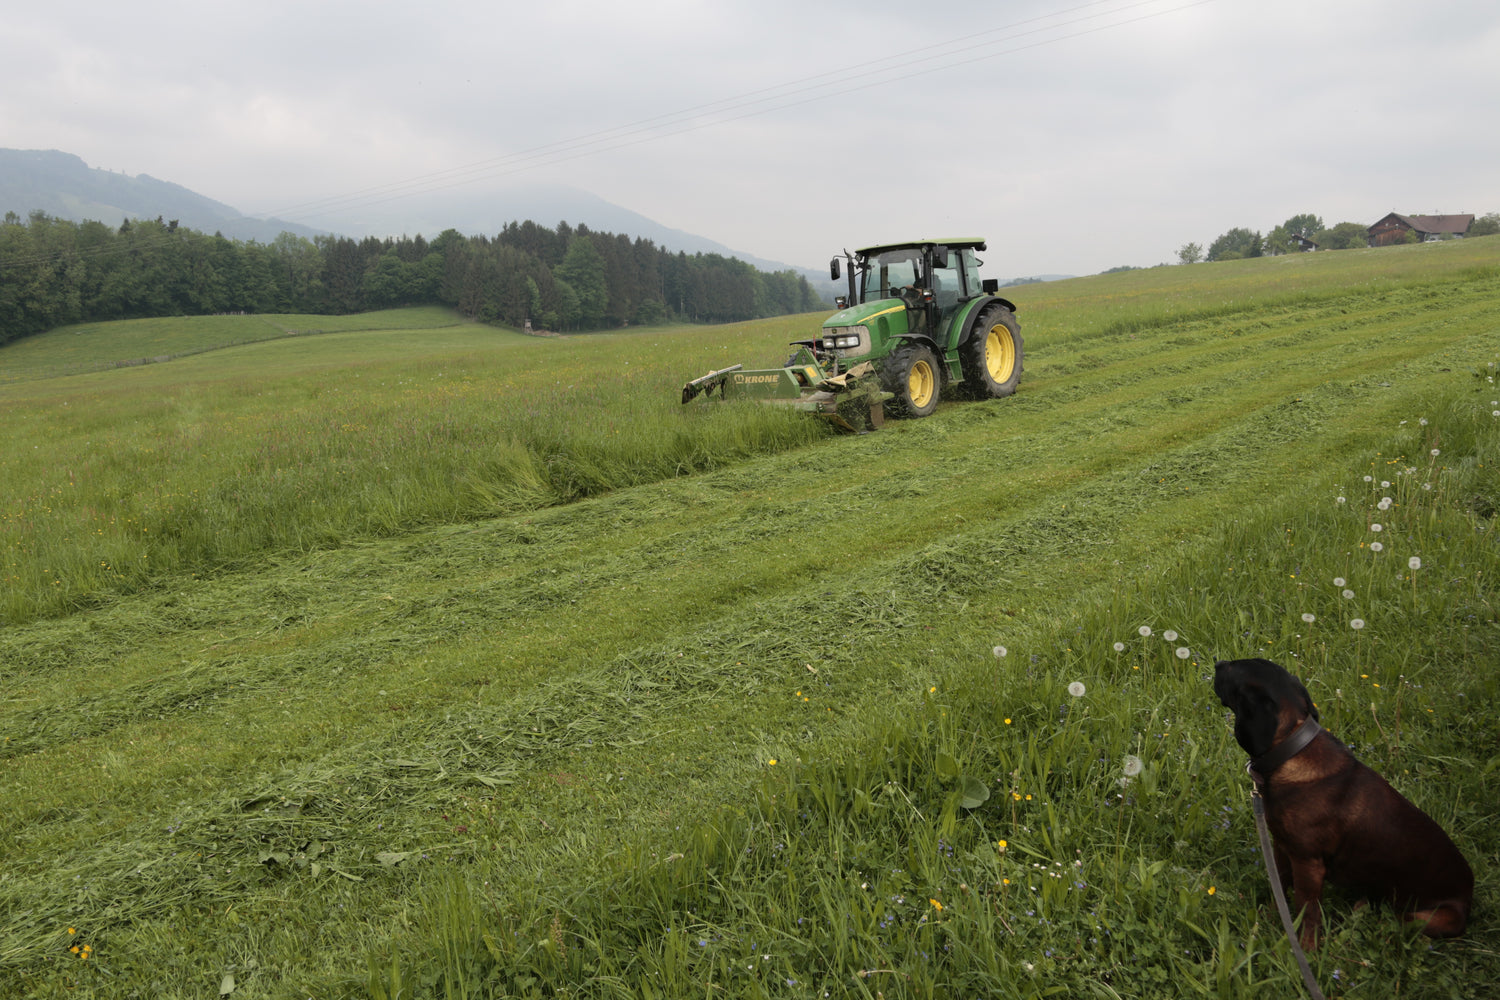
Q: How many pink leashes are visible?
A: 0